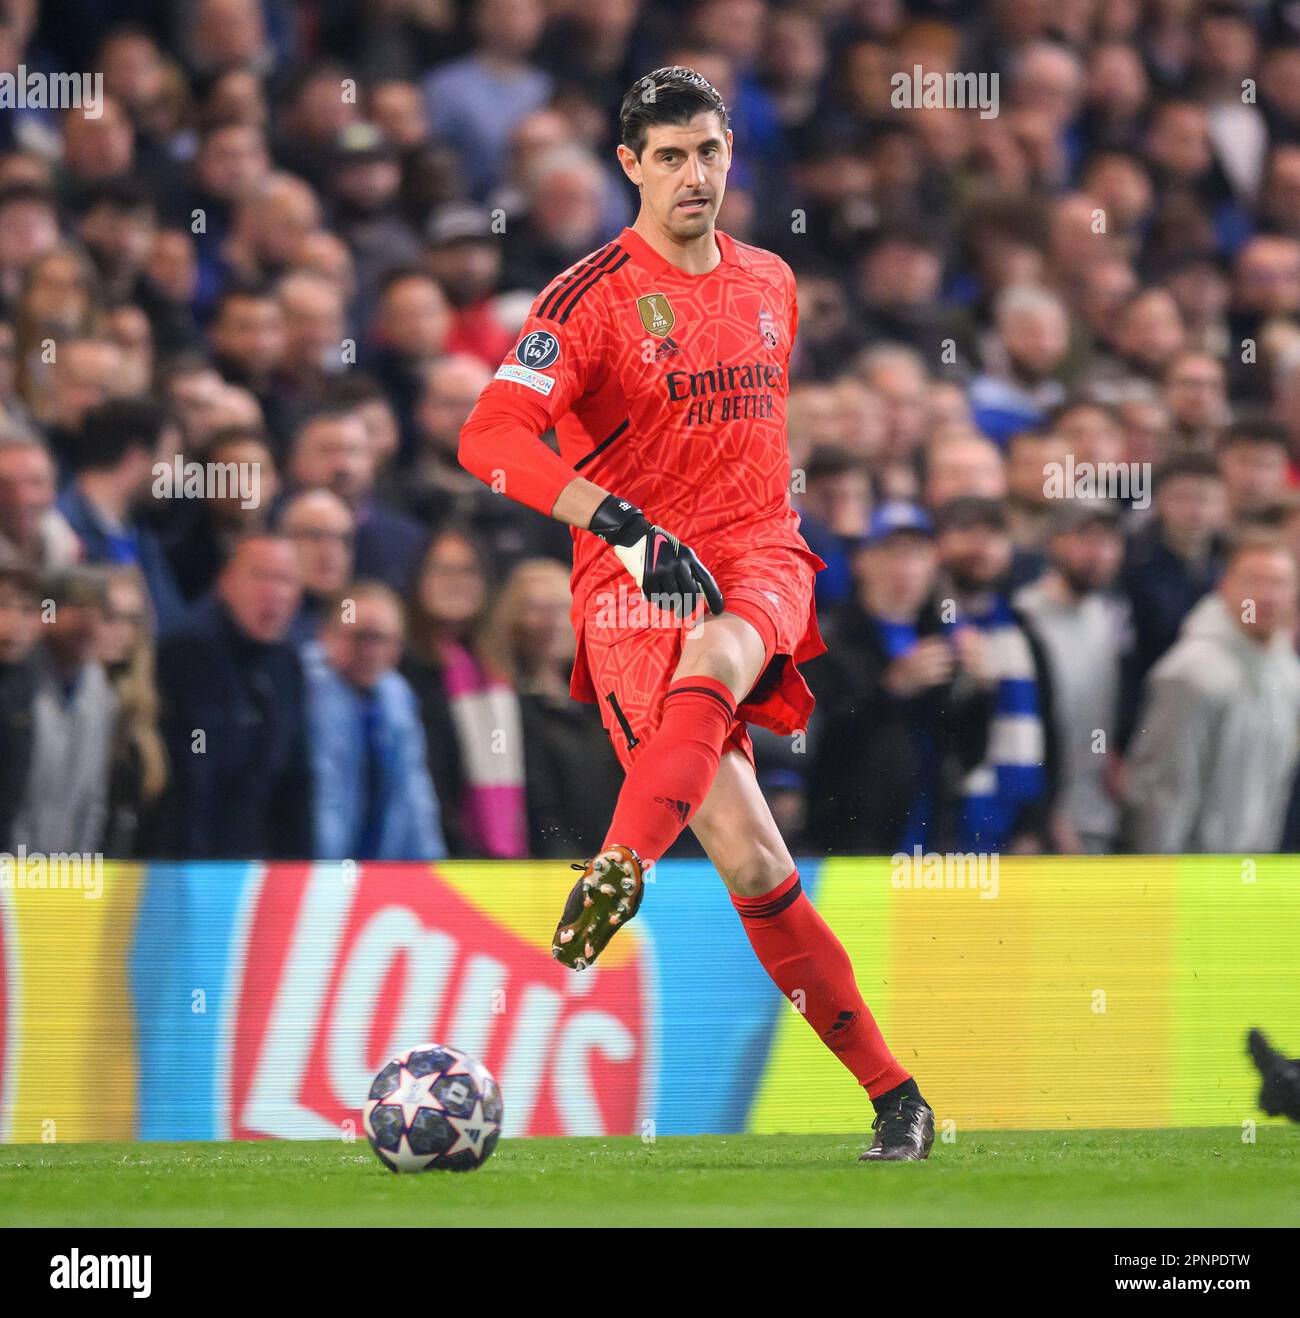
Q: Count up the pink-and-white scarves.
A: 1